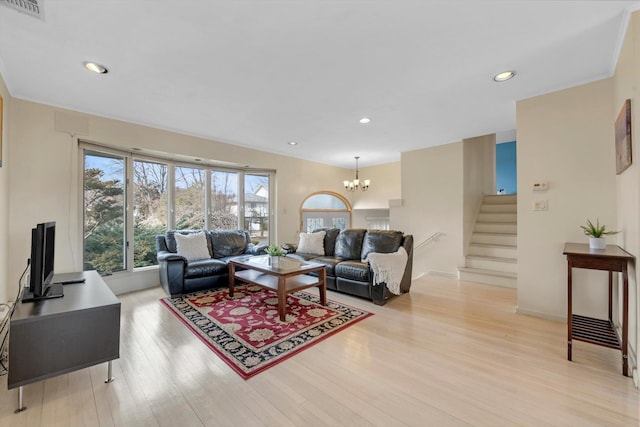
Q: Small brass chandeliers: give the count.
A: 1